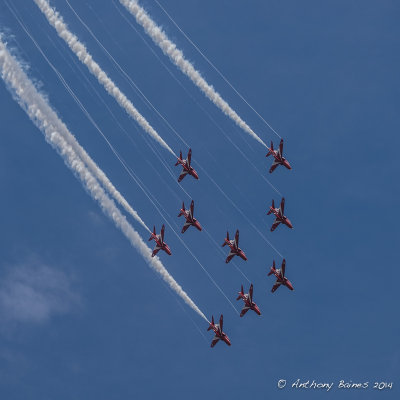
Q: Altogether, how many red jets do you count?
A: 9